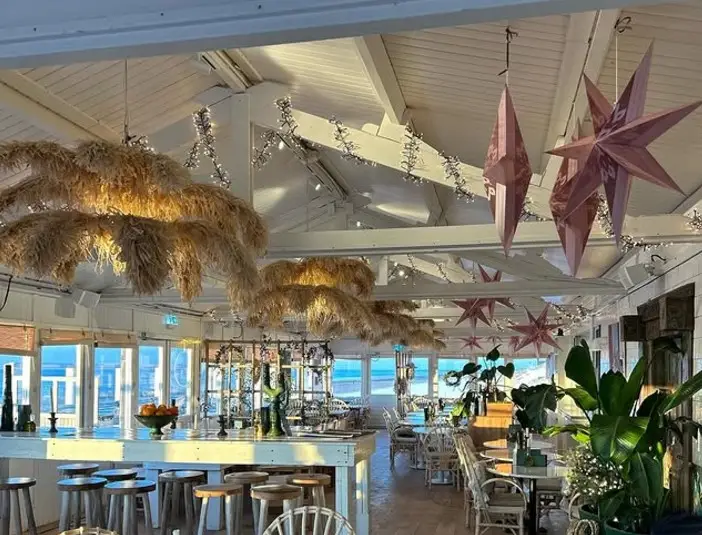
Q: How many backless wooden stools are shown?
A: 10